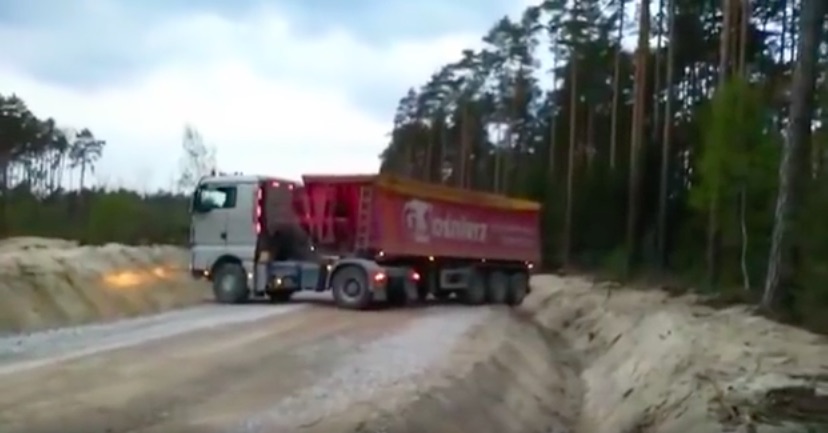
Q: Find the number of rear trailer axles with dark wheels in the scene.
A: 3